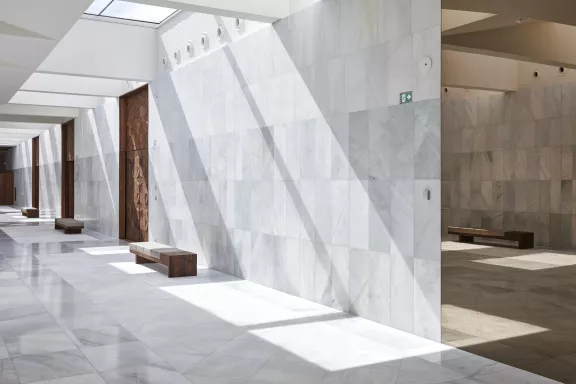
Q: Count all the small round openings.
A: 9